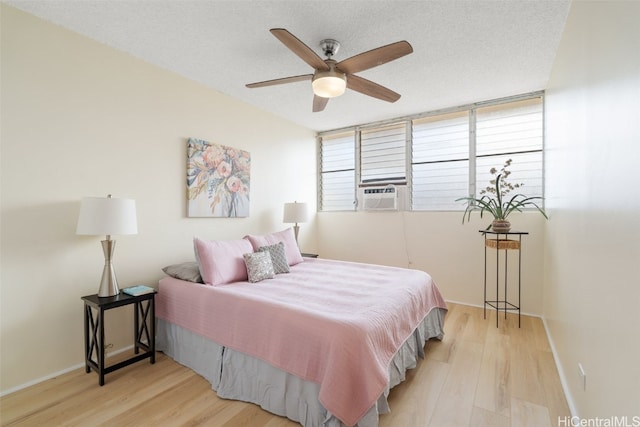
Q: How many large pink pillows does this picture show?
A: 2